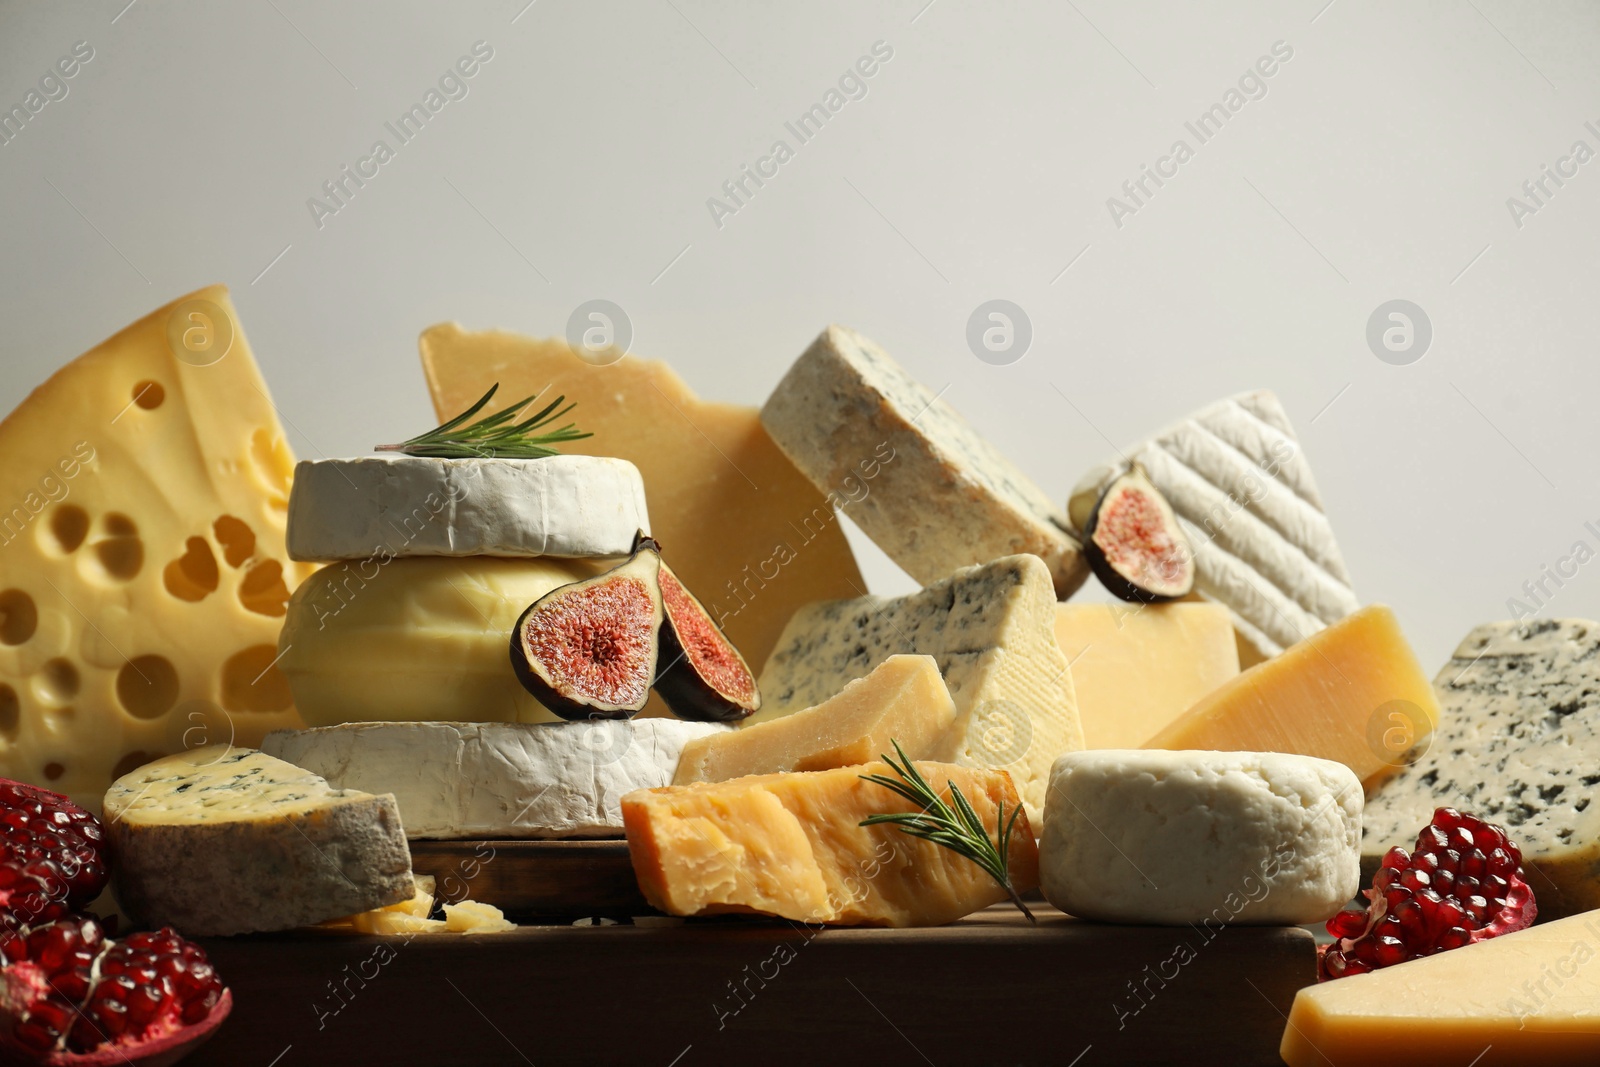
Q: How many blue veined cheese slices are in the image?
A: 4